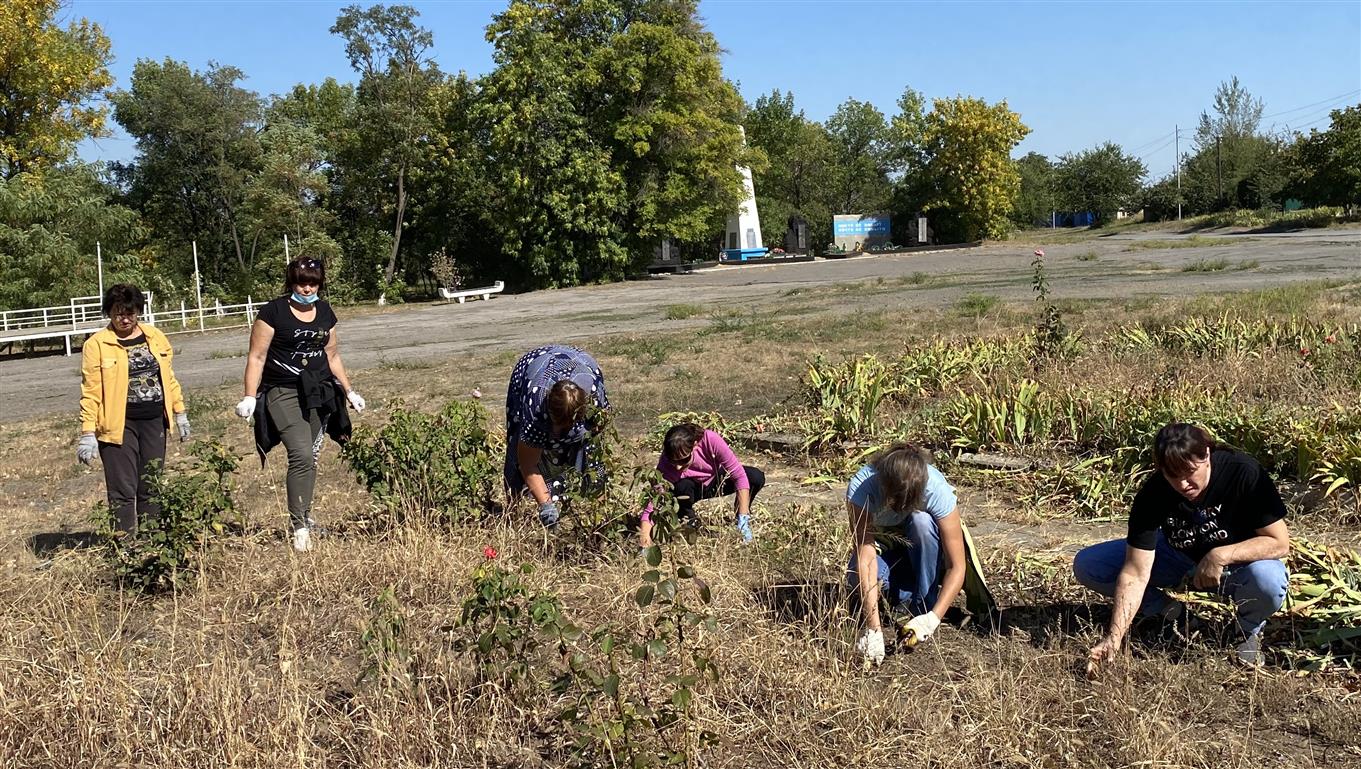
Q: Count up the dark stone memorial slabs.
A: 3